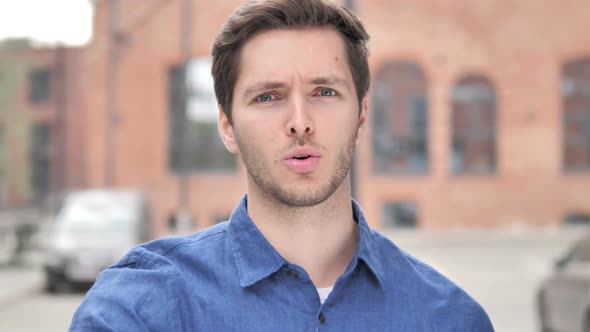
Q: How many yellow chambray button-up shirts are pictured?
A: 0